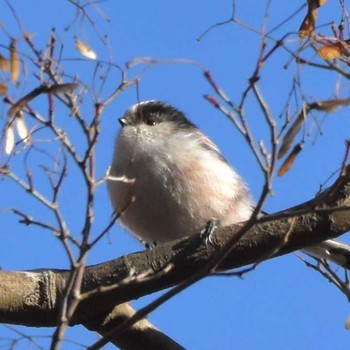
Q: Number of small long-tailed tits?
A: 1